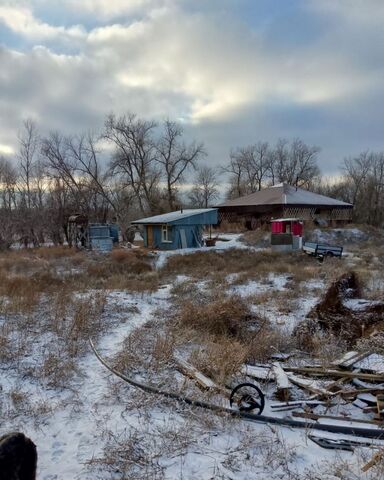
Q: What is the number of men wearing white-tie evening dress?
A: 0